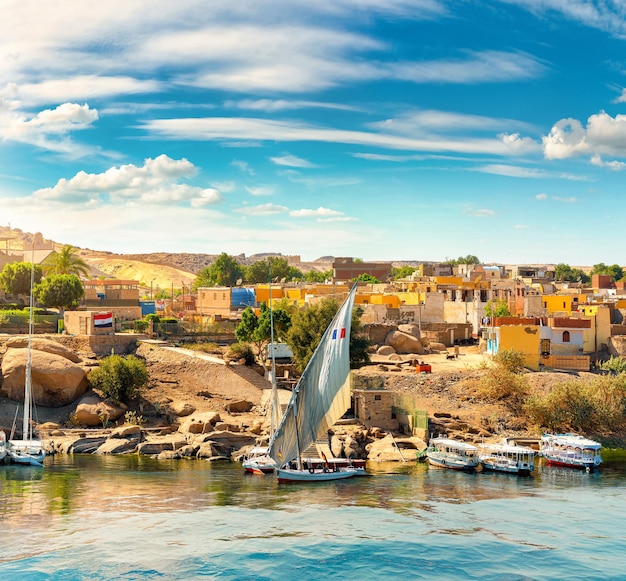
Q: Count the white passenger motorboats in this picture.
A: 3